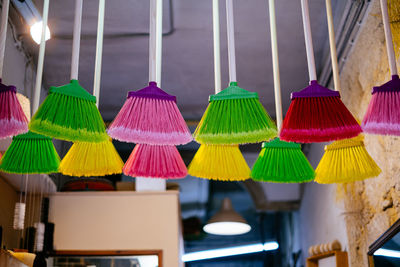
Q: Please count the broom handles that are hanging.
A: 12